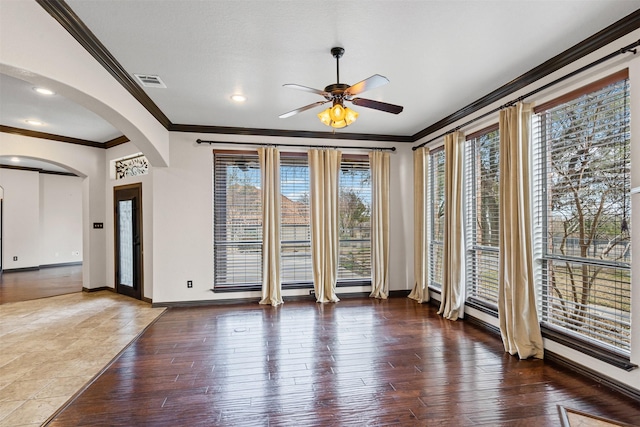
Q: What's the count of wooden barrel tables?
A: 0